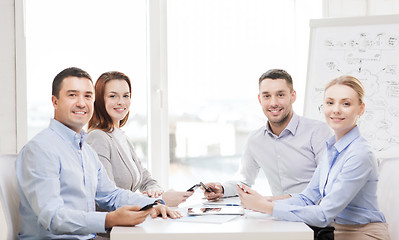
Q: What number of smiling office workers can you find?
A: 4